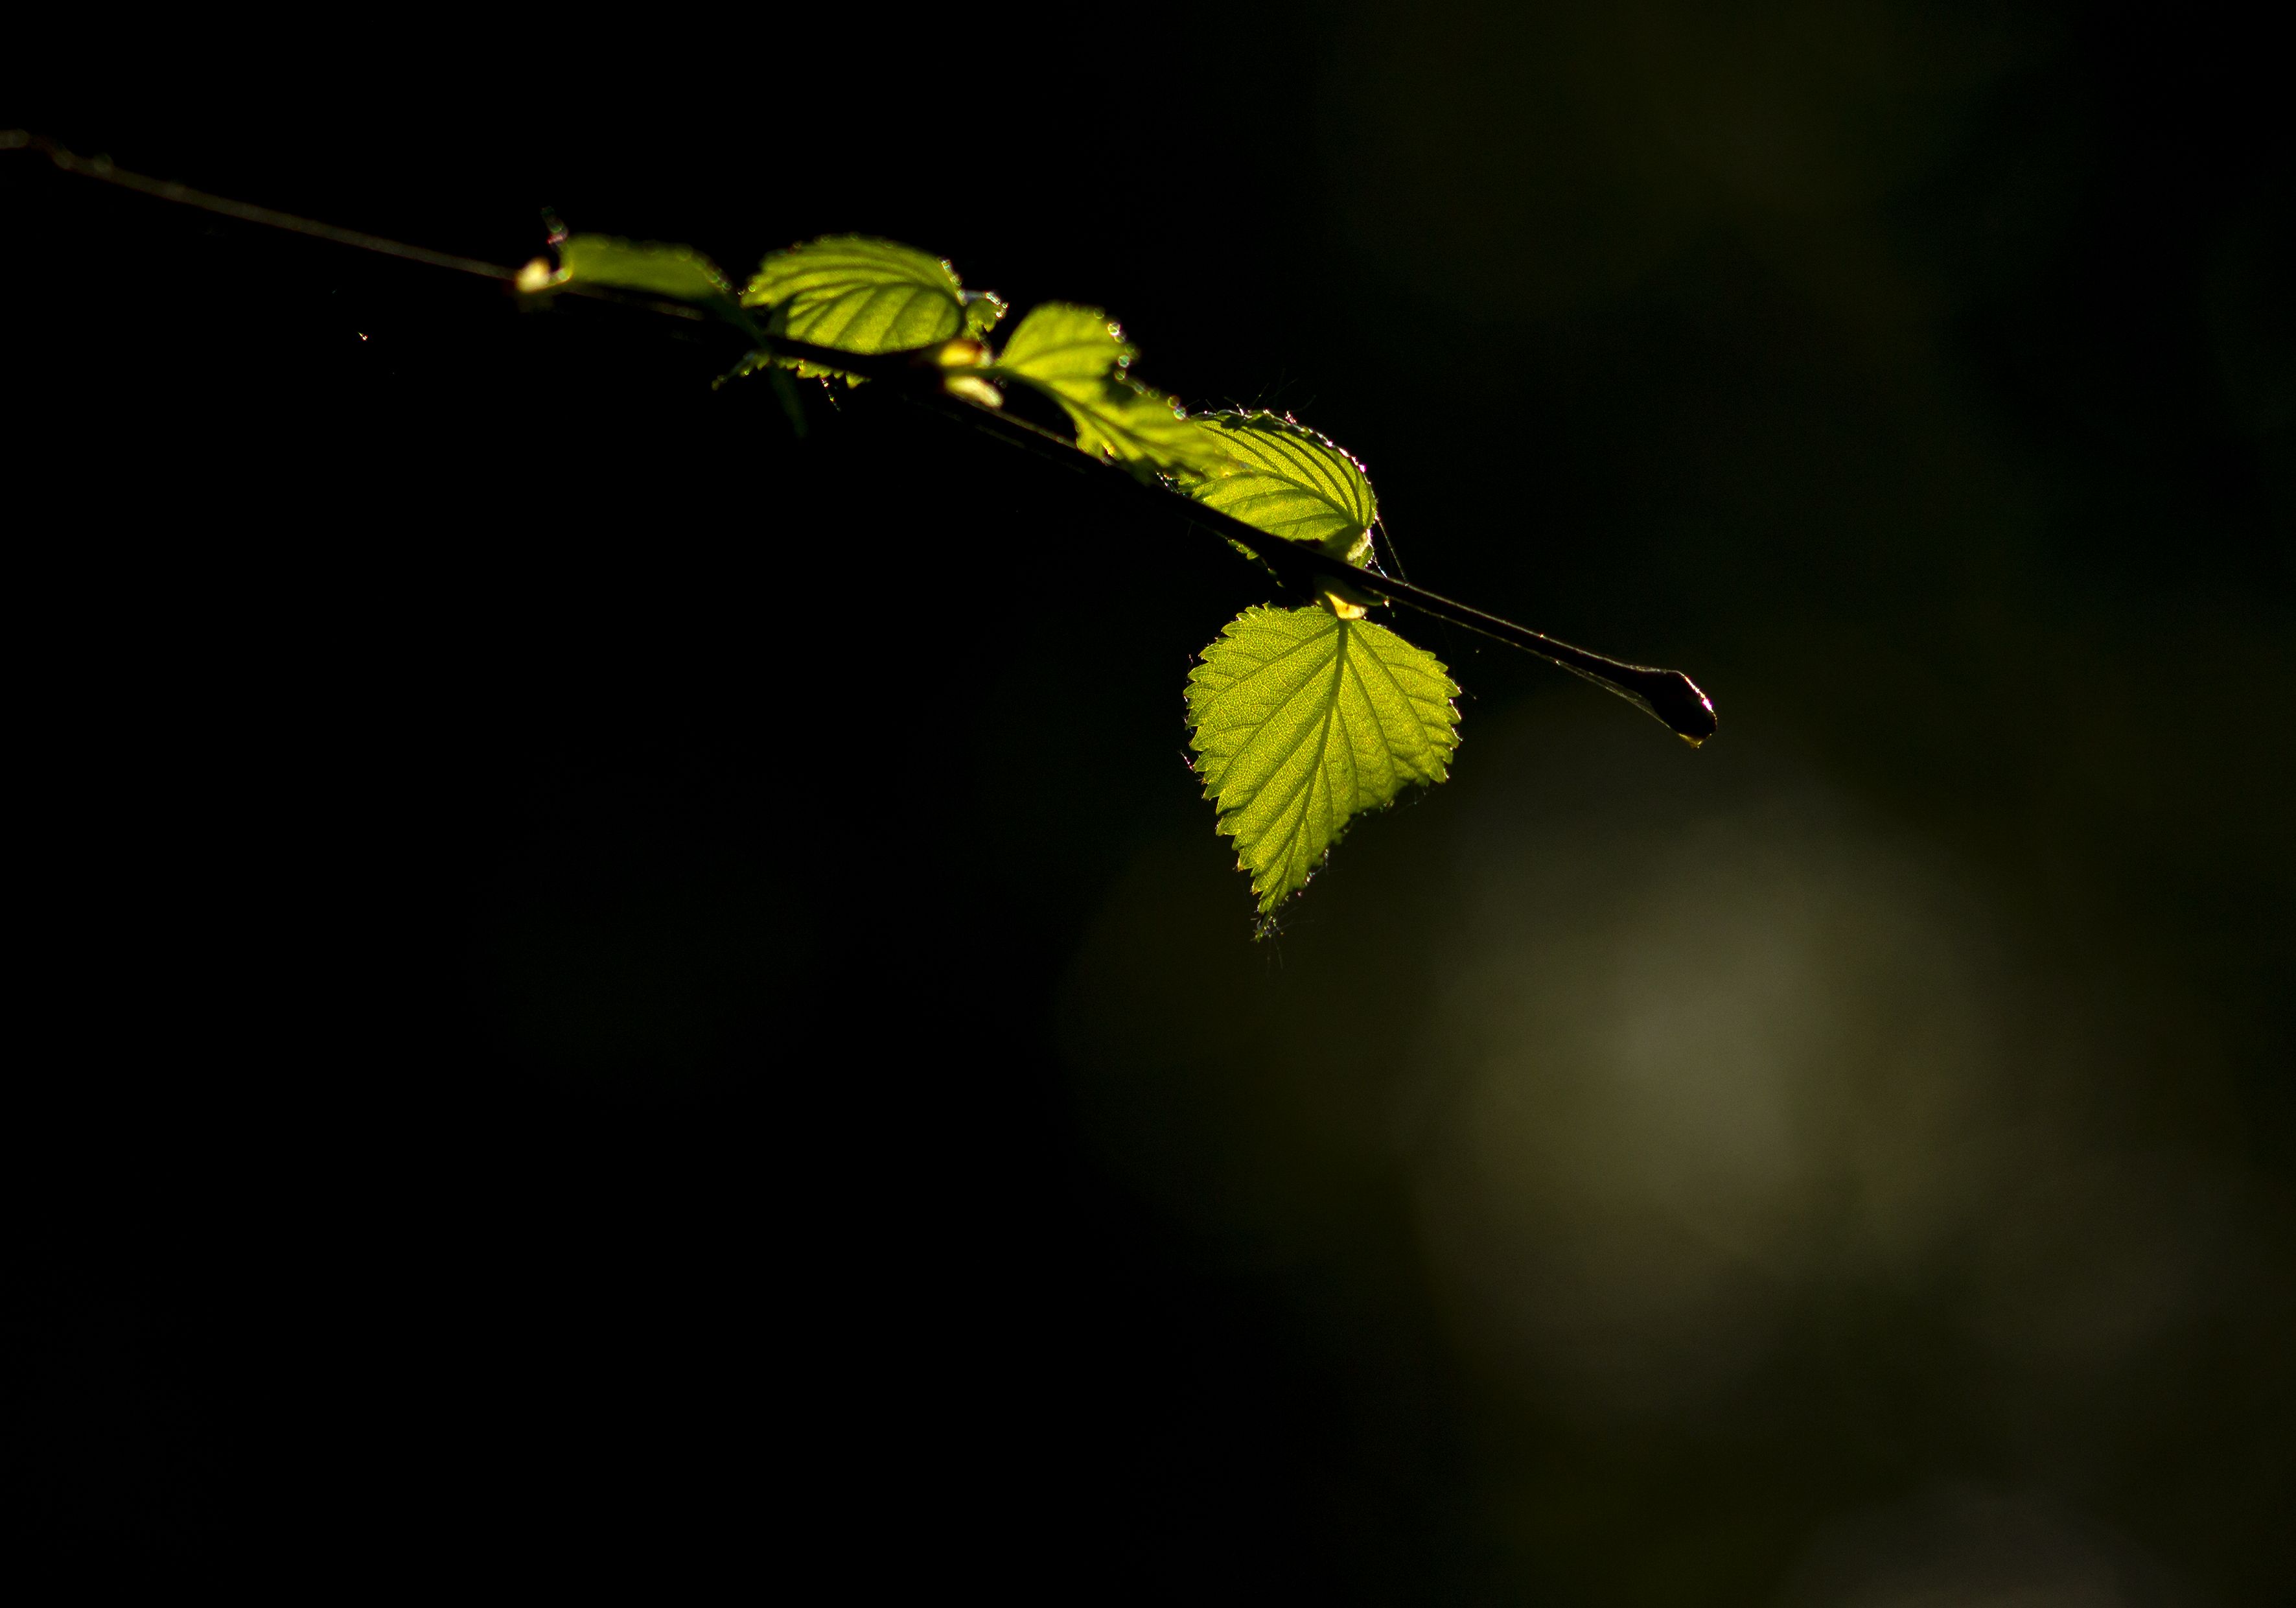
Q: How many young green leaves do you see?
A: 5